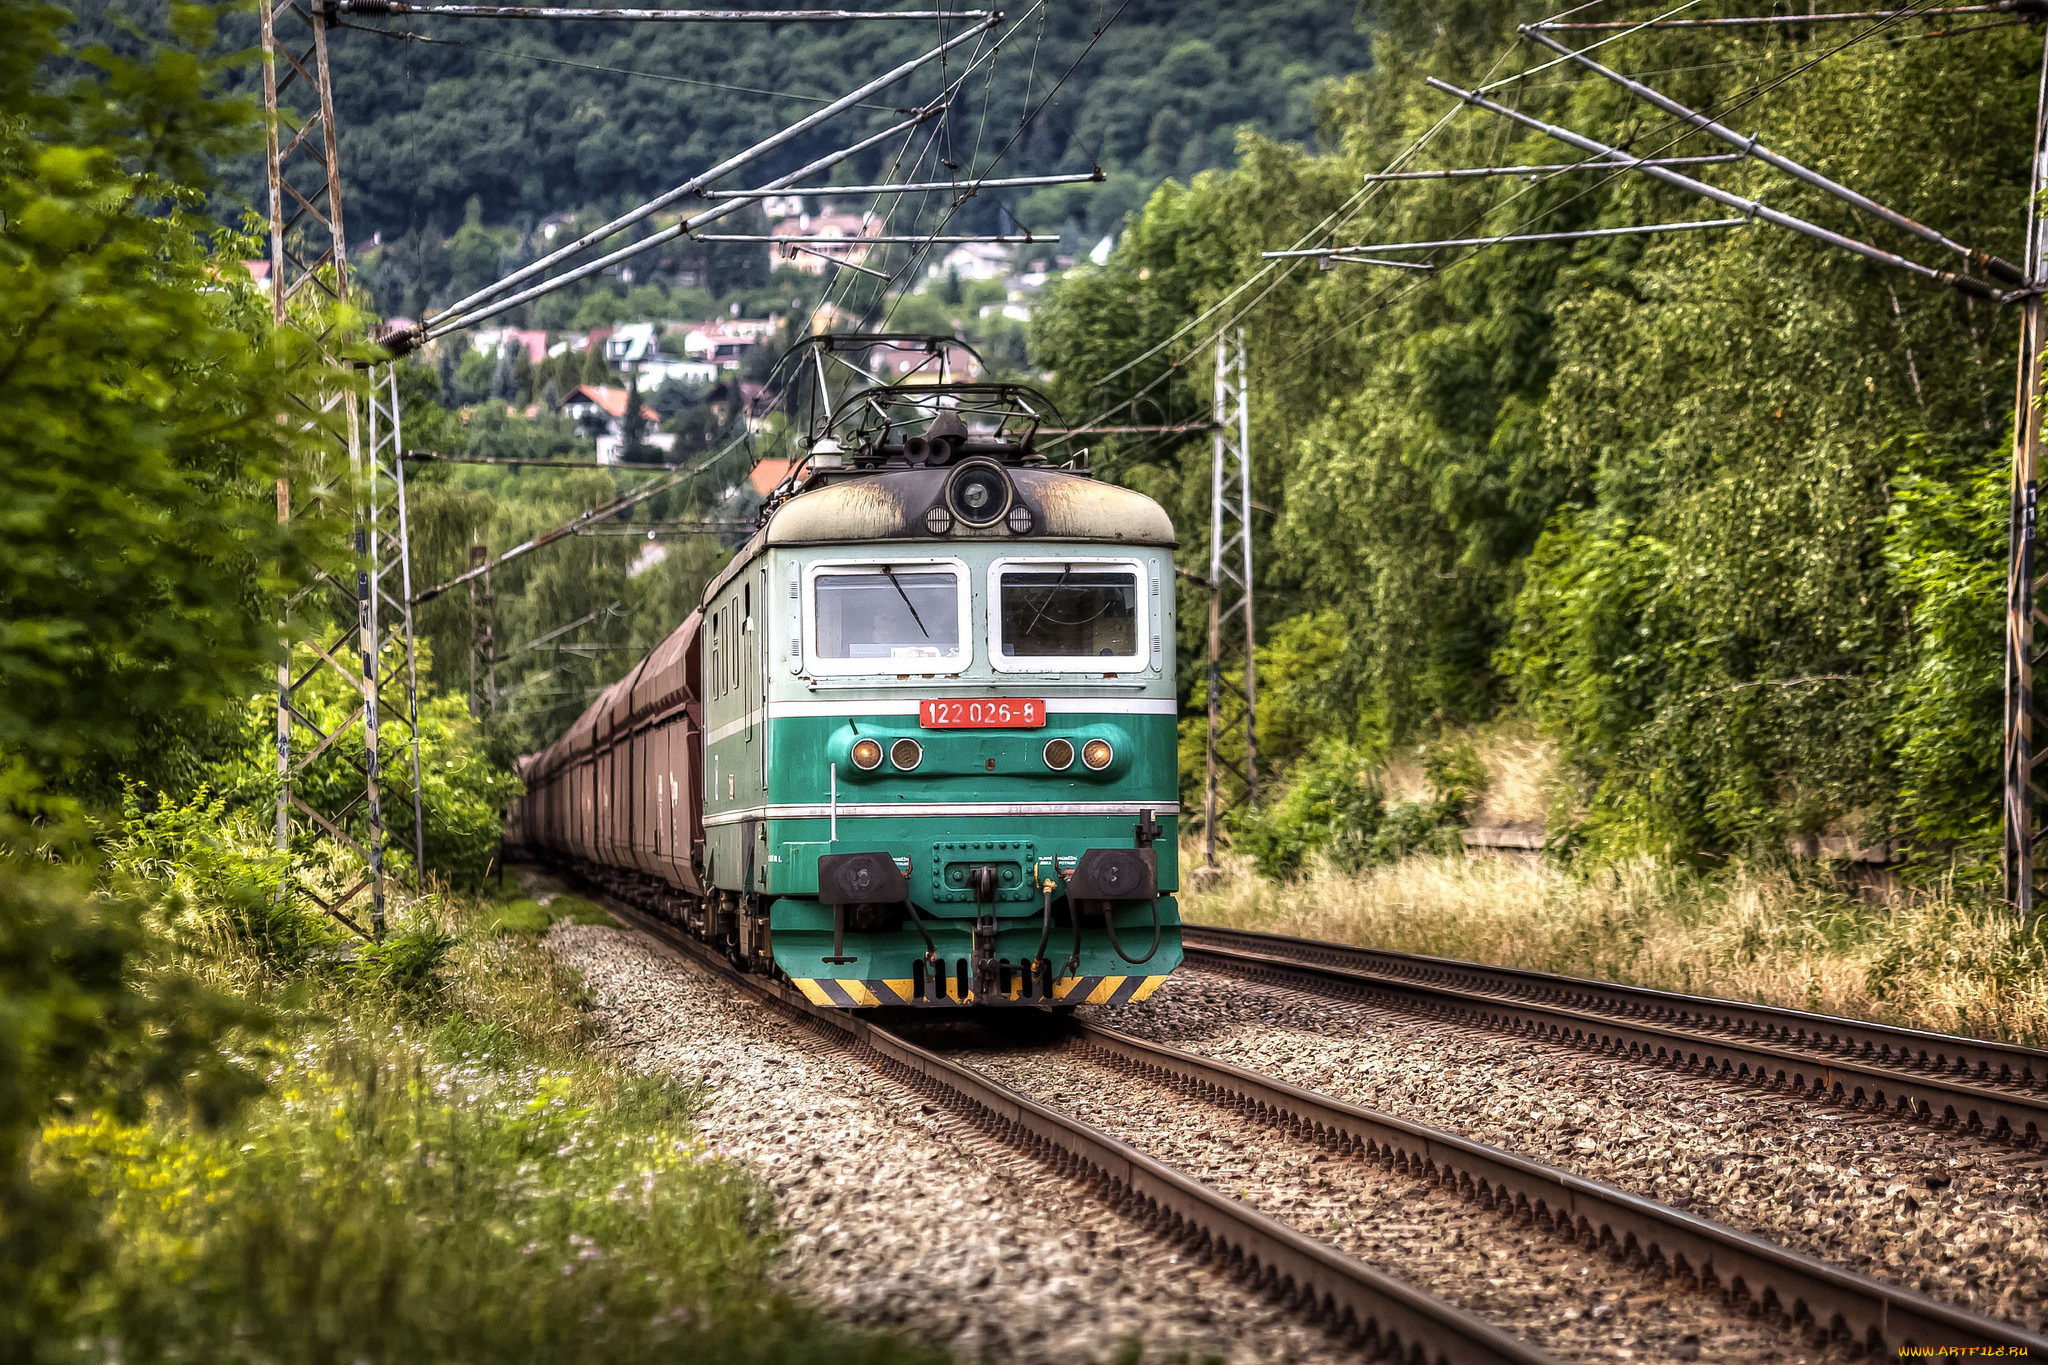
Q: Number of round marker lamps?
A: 4